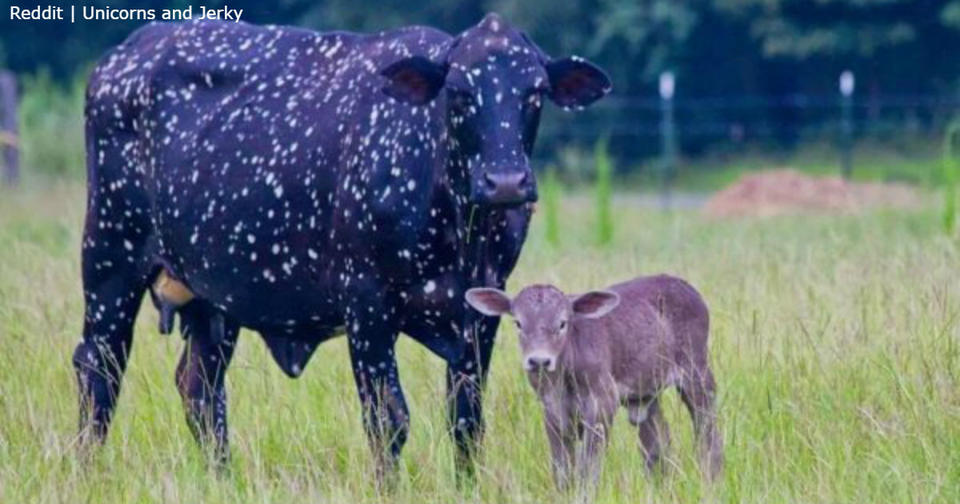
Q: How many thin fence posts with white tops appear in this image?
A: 2